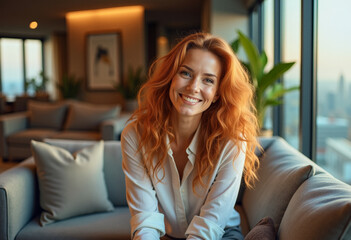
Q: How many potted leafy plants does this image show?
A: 4